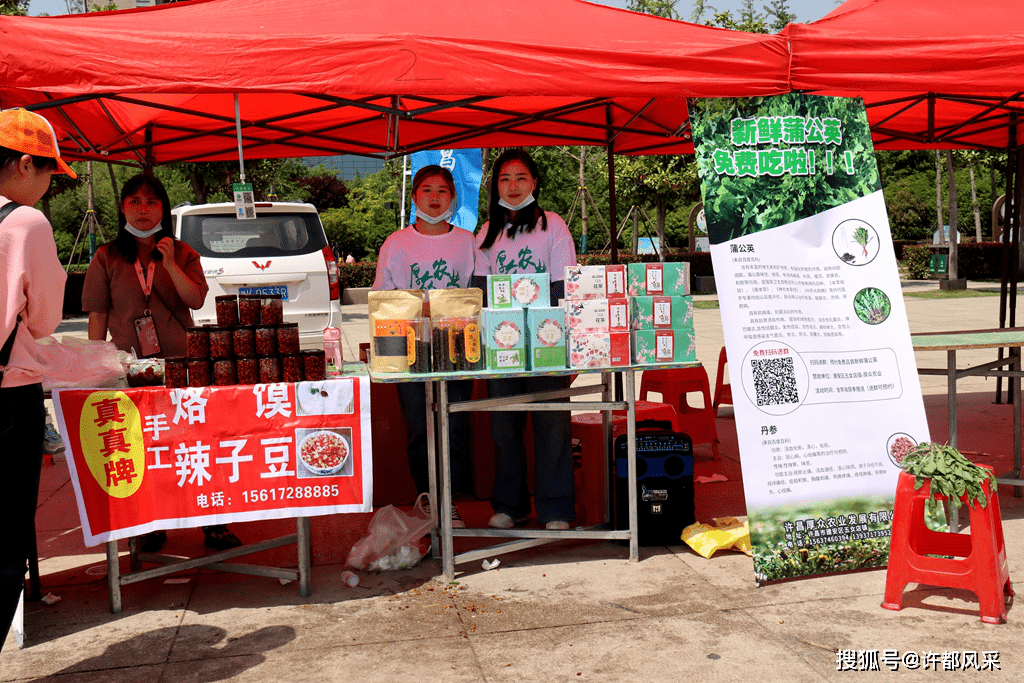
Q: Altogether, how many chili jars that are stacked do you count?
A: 15